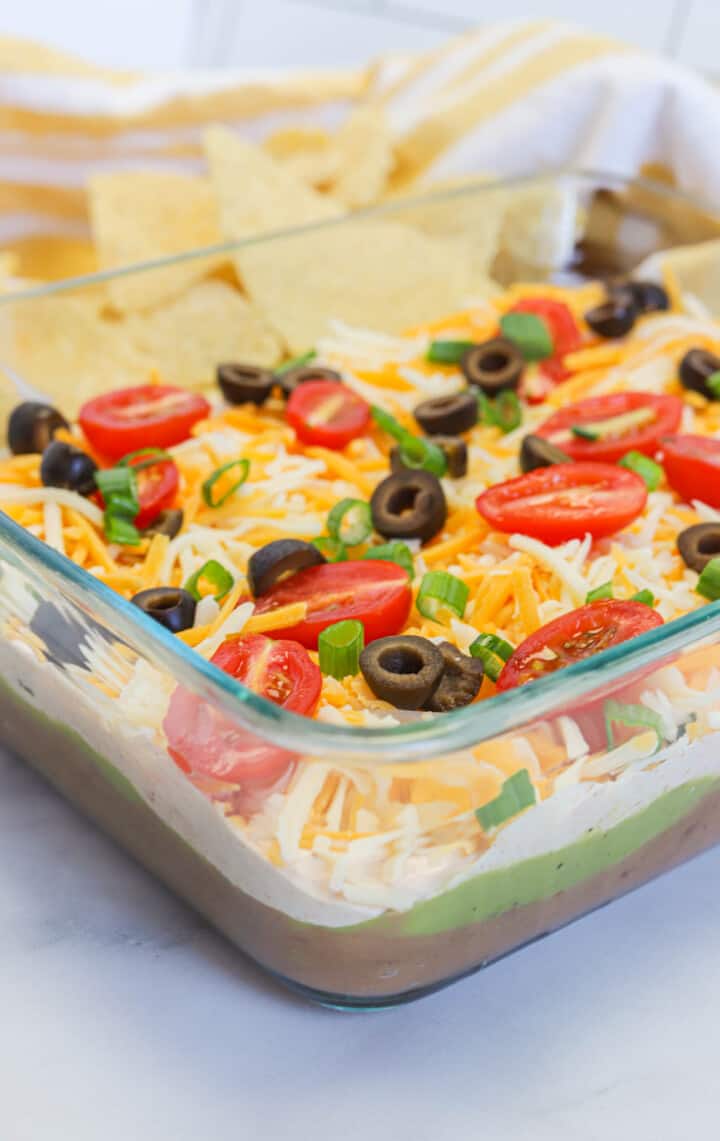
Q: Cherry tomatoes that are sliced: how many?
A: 10